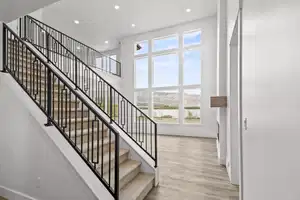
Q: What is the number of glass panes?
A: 9